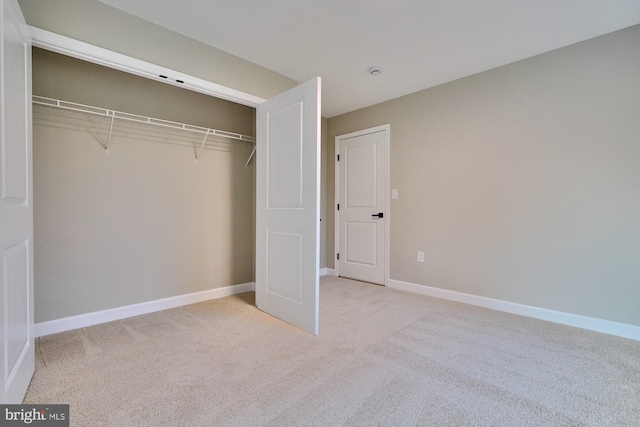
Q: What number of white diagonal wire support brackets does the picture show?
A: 3